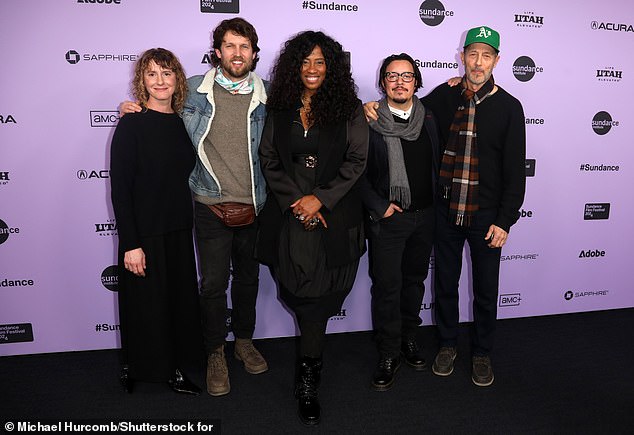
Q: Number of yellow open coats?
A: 0